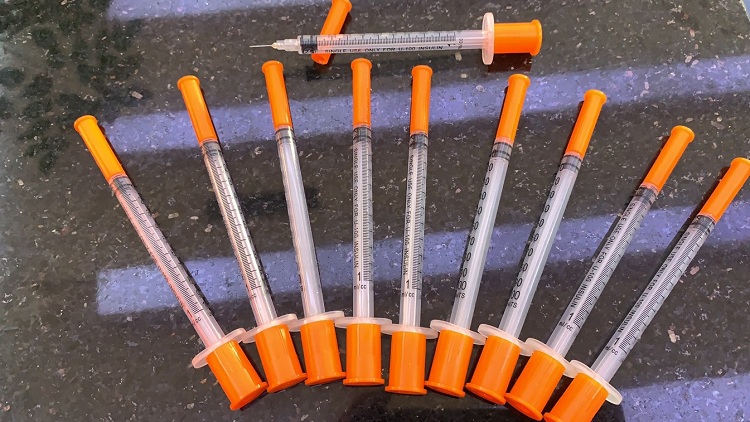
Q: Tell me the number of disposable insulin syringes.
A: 10